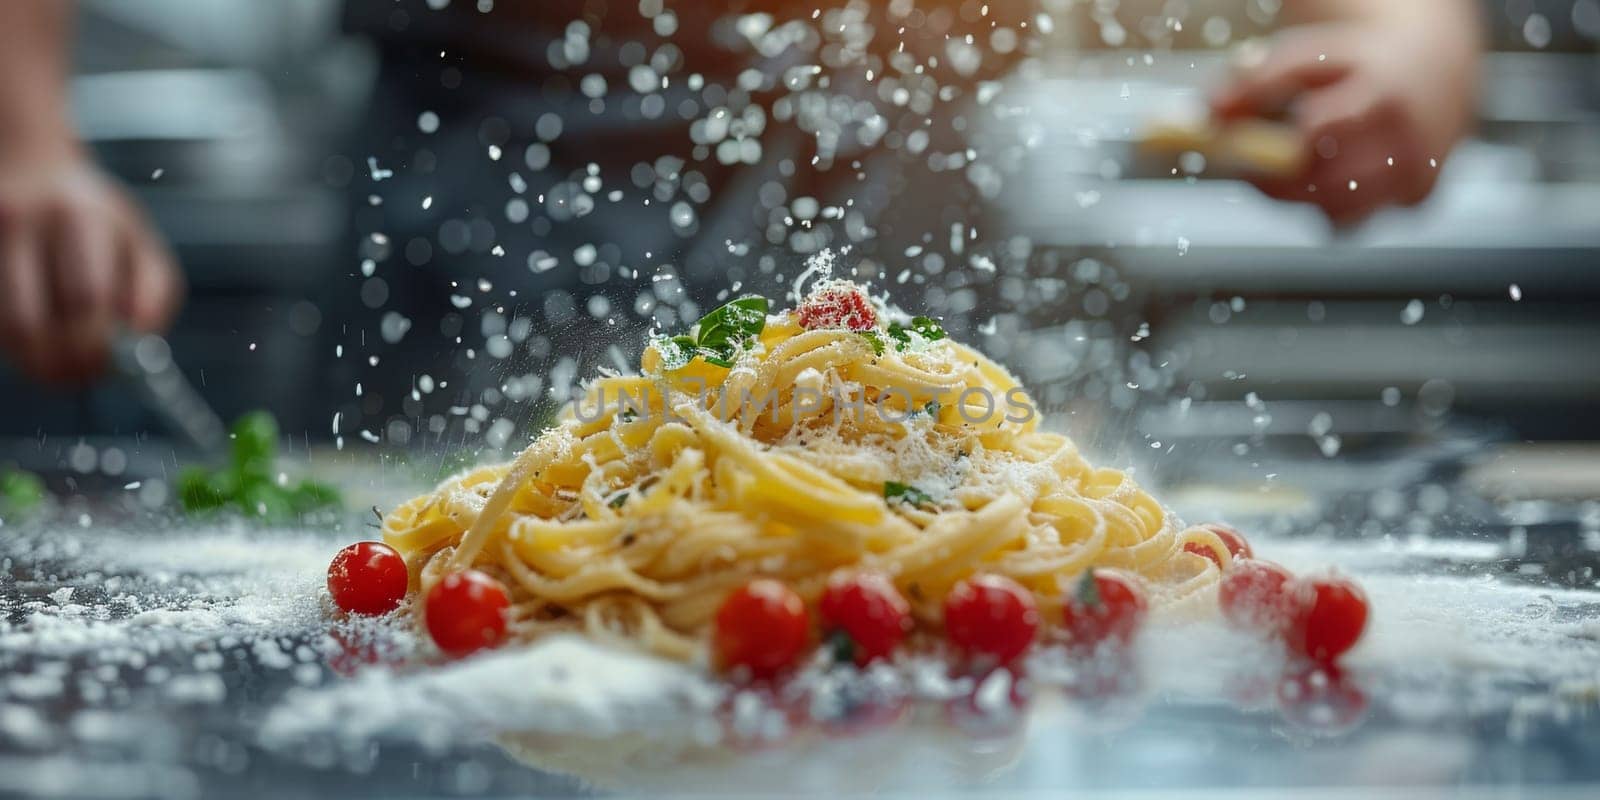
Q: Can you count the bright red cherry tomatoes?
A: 9